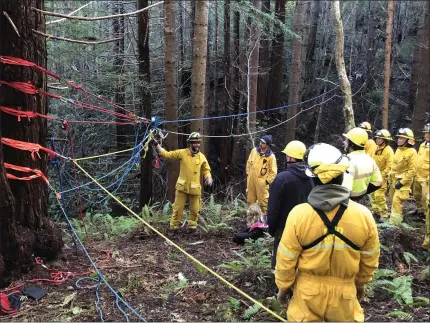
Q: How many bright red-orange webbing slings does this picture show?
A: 5